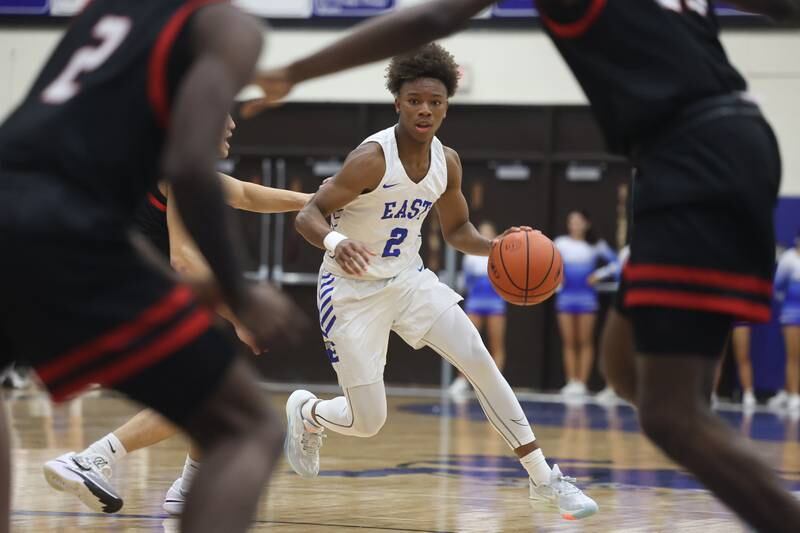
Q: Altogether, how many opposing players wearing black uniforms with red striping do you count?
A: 3